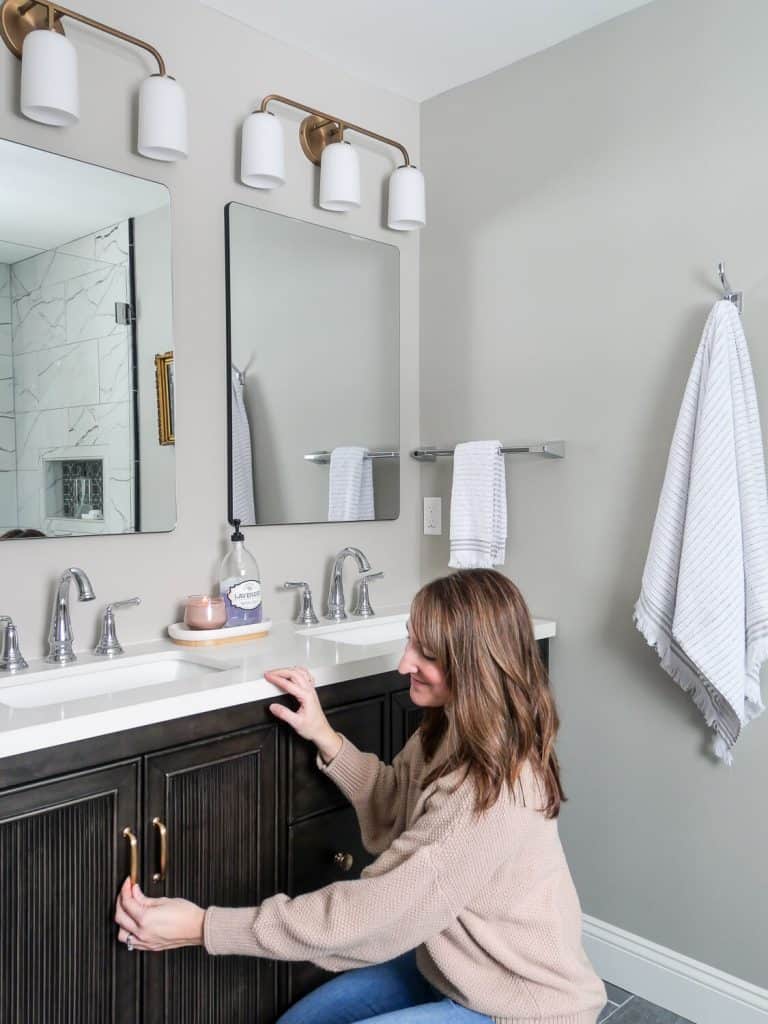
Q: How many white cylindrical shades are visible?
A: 5